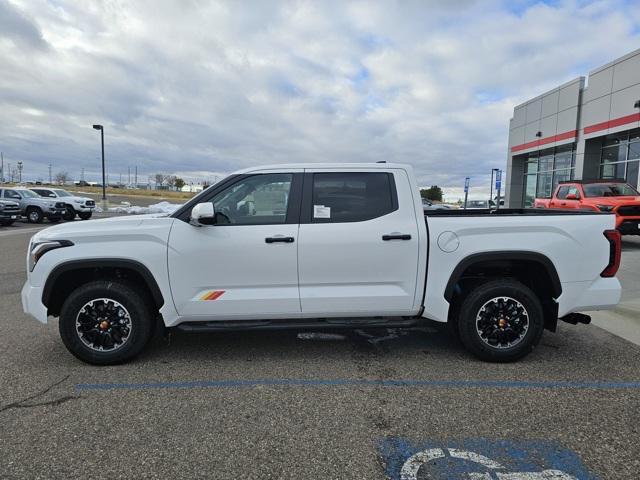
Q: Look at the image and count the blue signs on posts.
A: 2